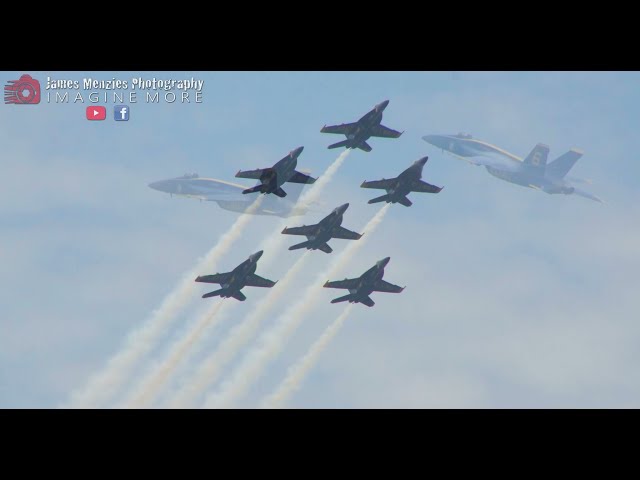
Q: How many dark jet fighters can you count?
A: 6